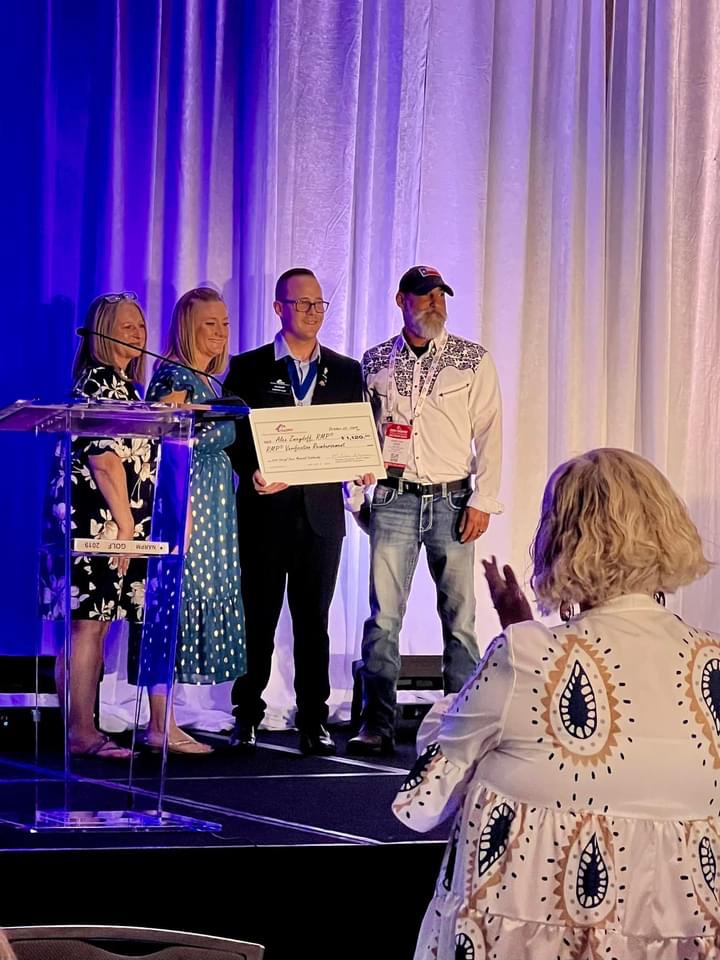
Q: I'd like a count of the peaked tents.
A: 0